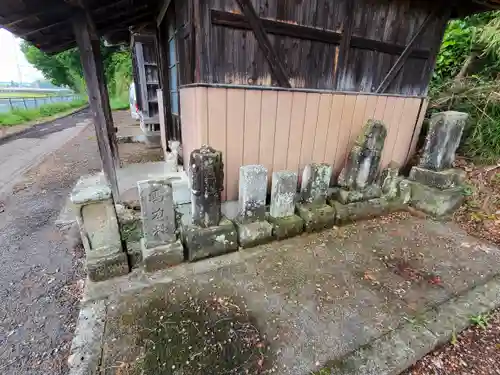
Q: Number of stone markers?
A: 8